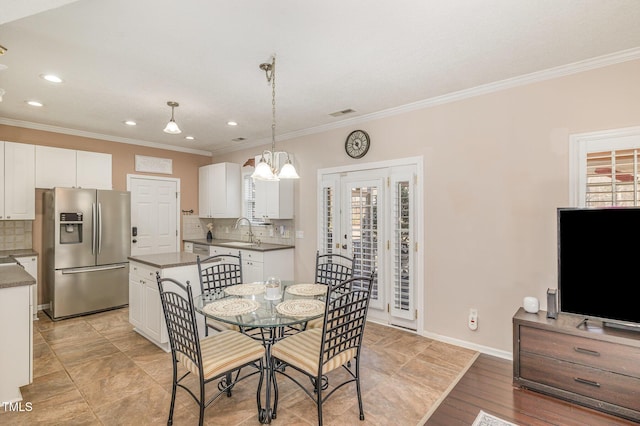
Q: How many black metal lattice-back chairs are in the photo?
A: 4